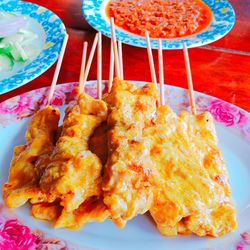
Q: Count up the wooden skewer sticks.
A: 10